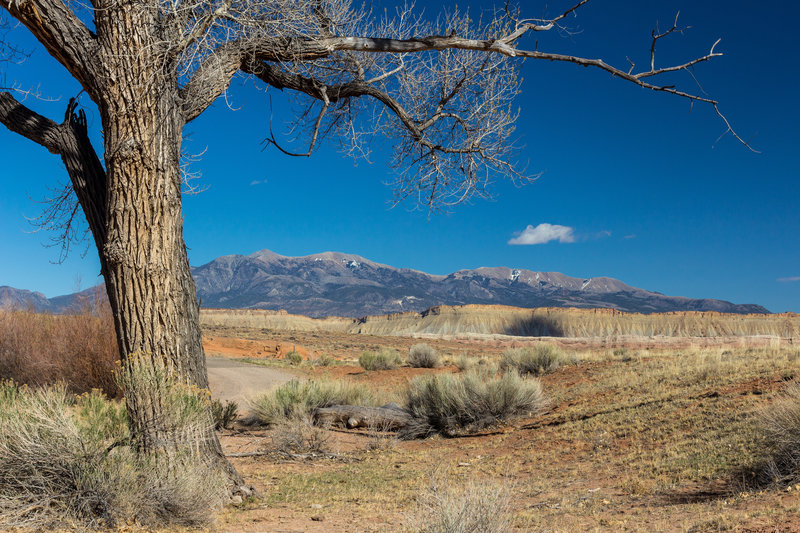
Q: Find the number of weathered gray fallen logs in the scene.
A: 1